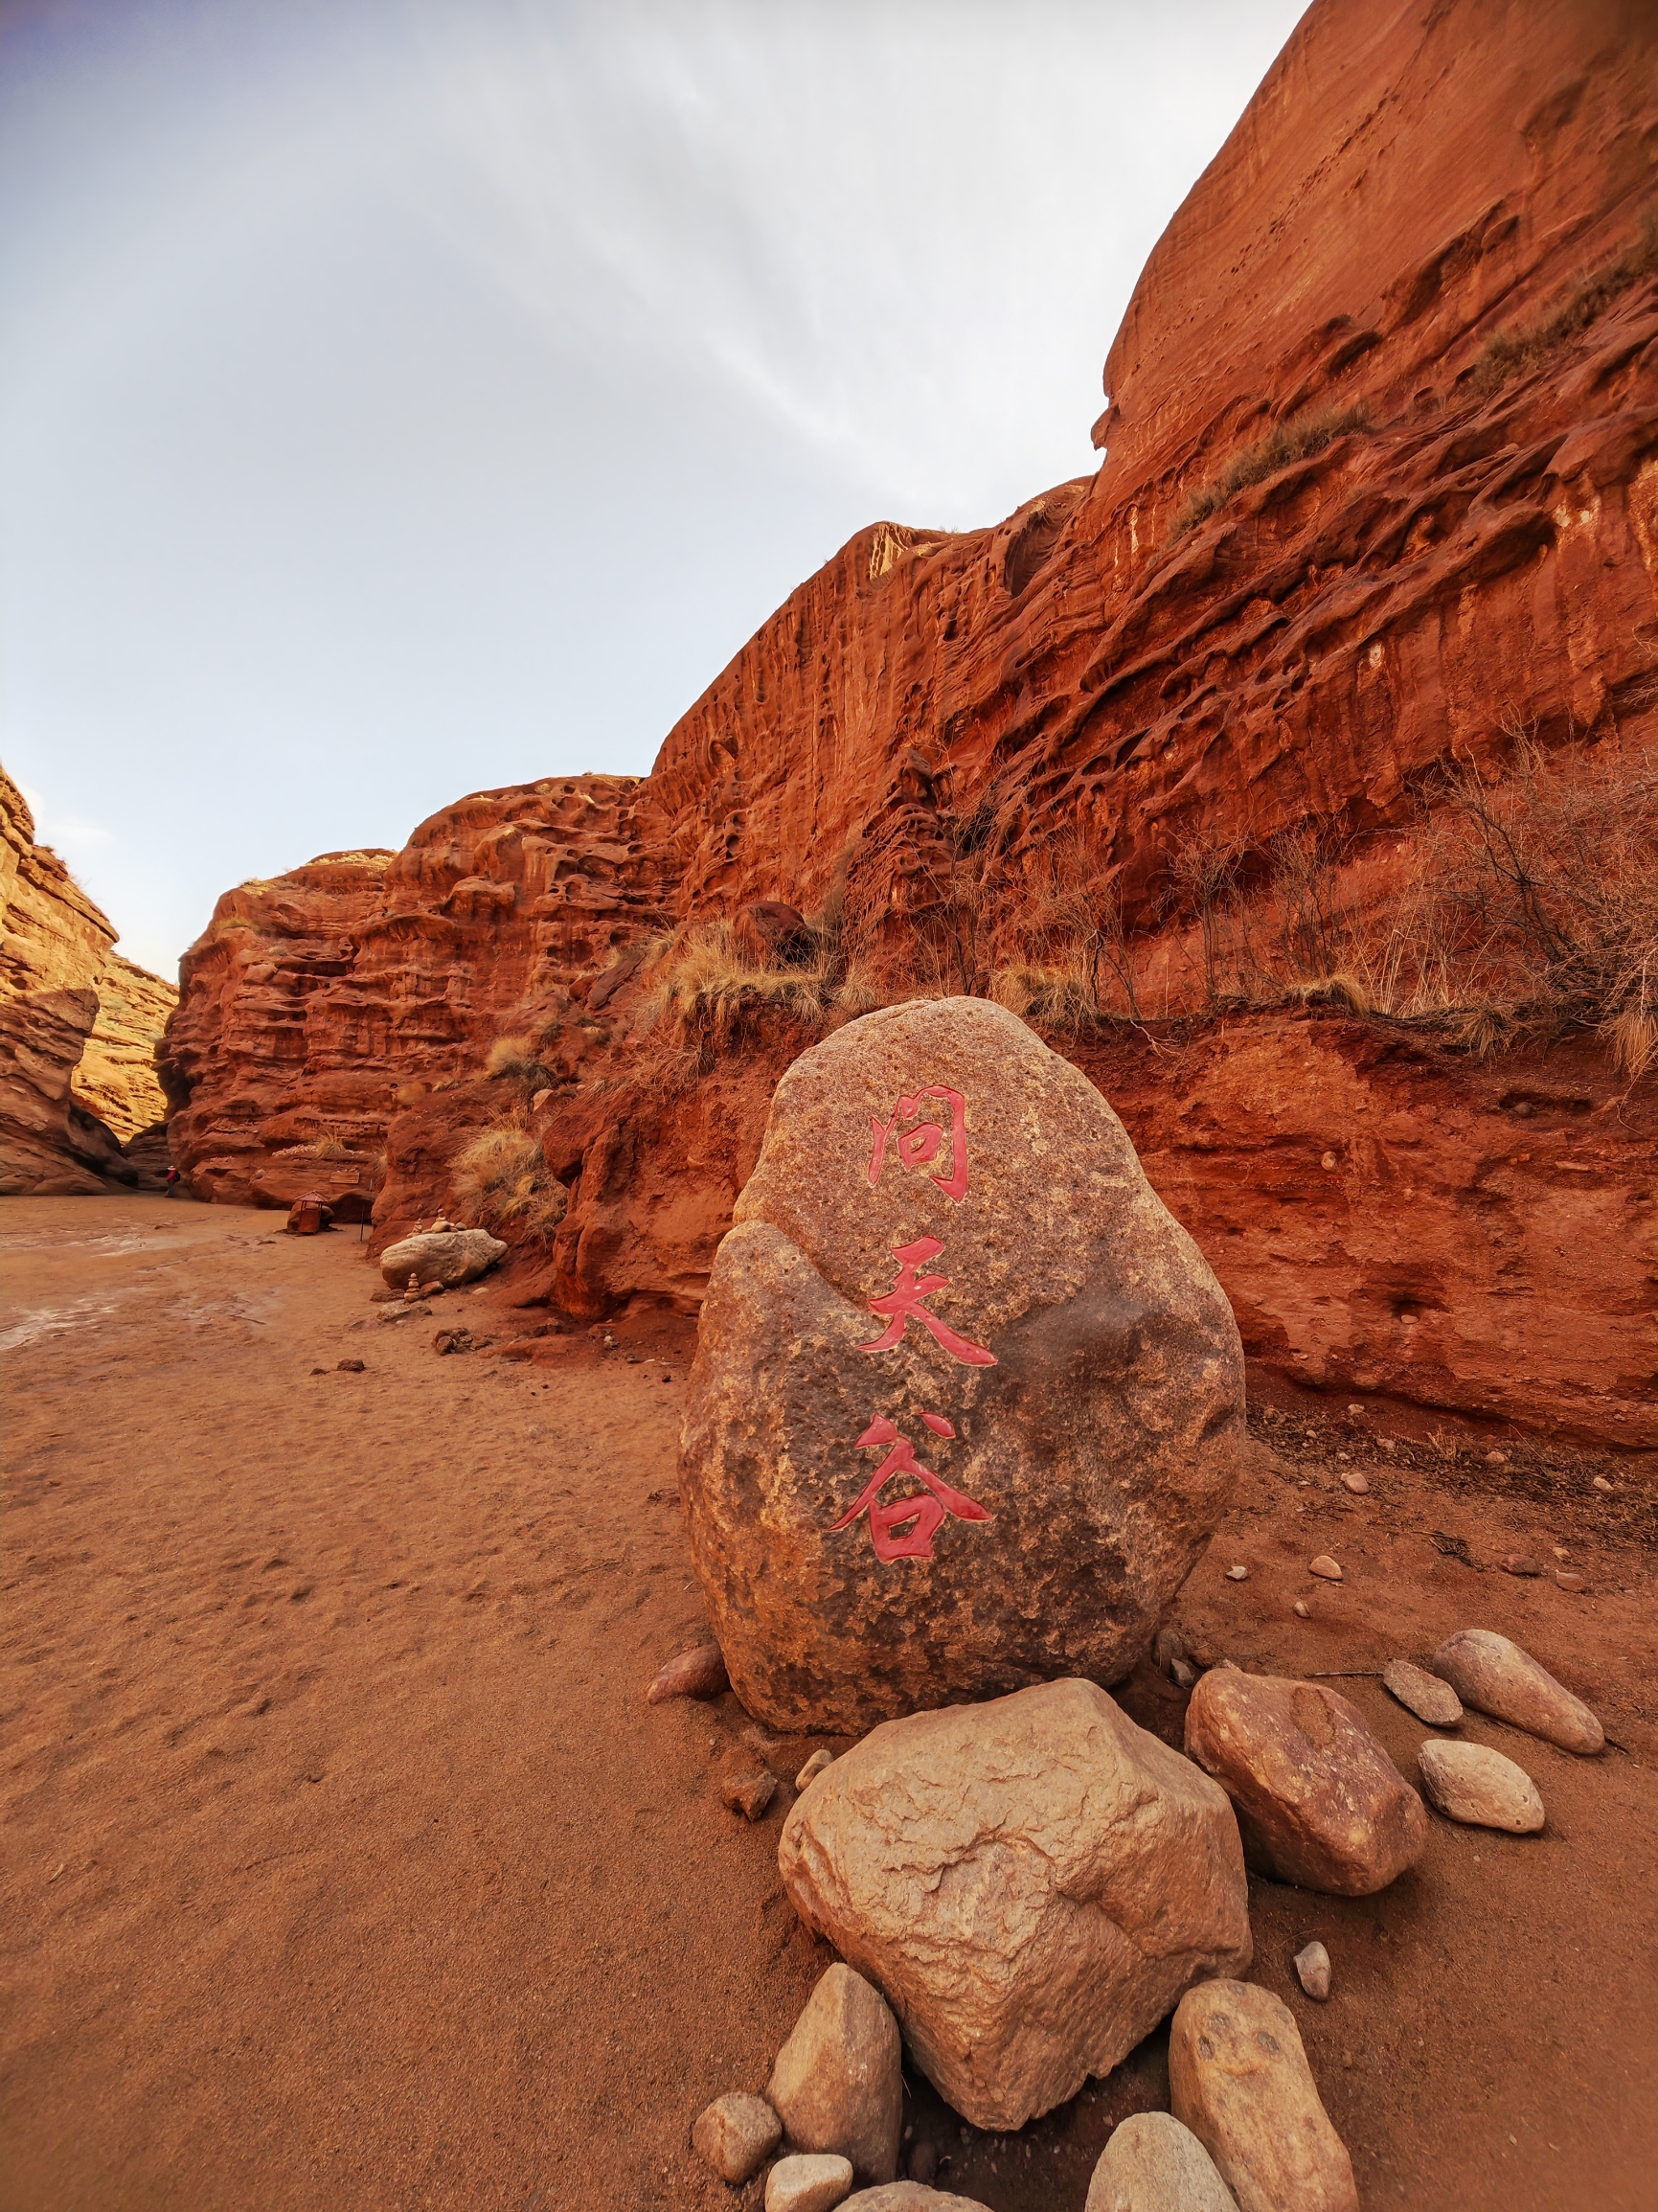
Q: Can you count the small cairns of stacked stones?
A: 3